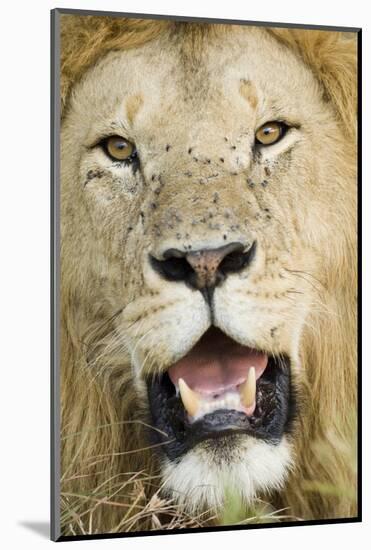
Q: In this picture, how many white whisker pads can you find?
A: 2